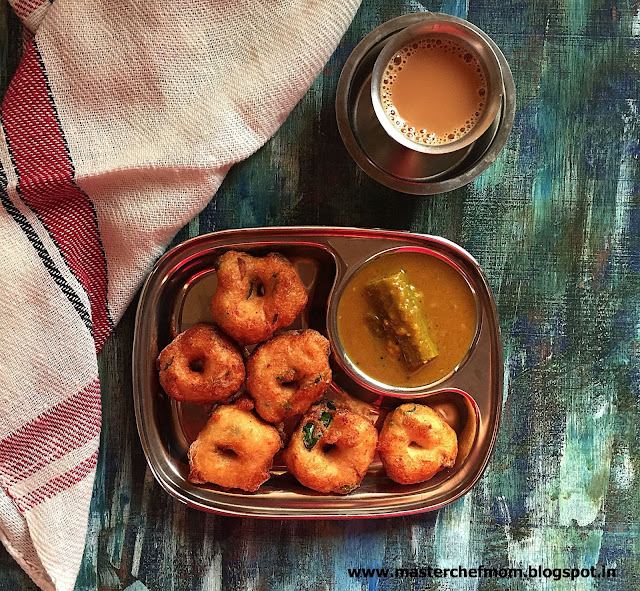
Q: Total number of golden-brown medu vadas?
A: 6